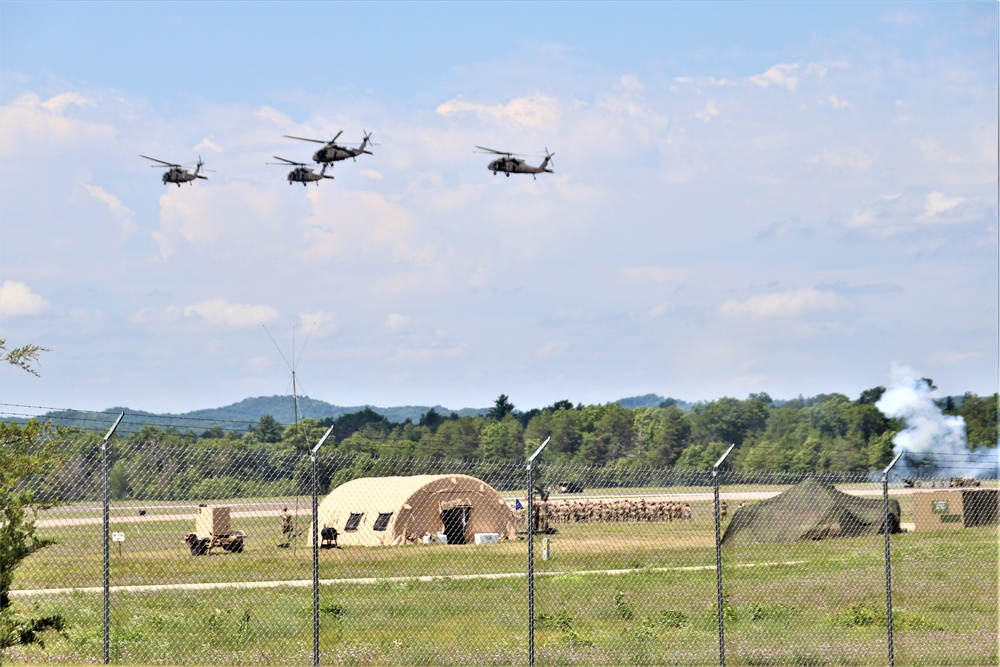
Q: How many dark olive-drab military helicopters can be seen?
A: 4